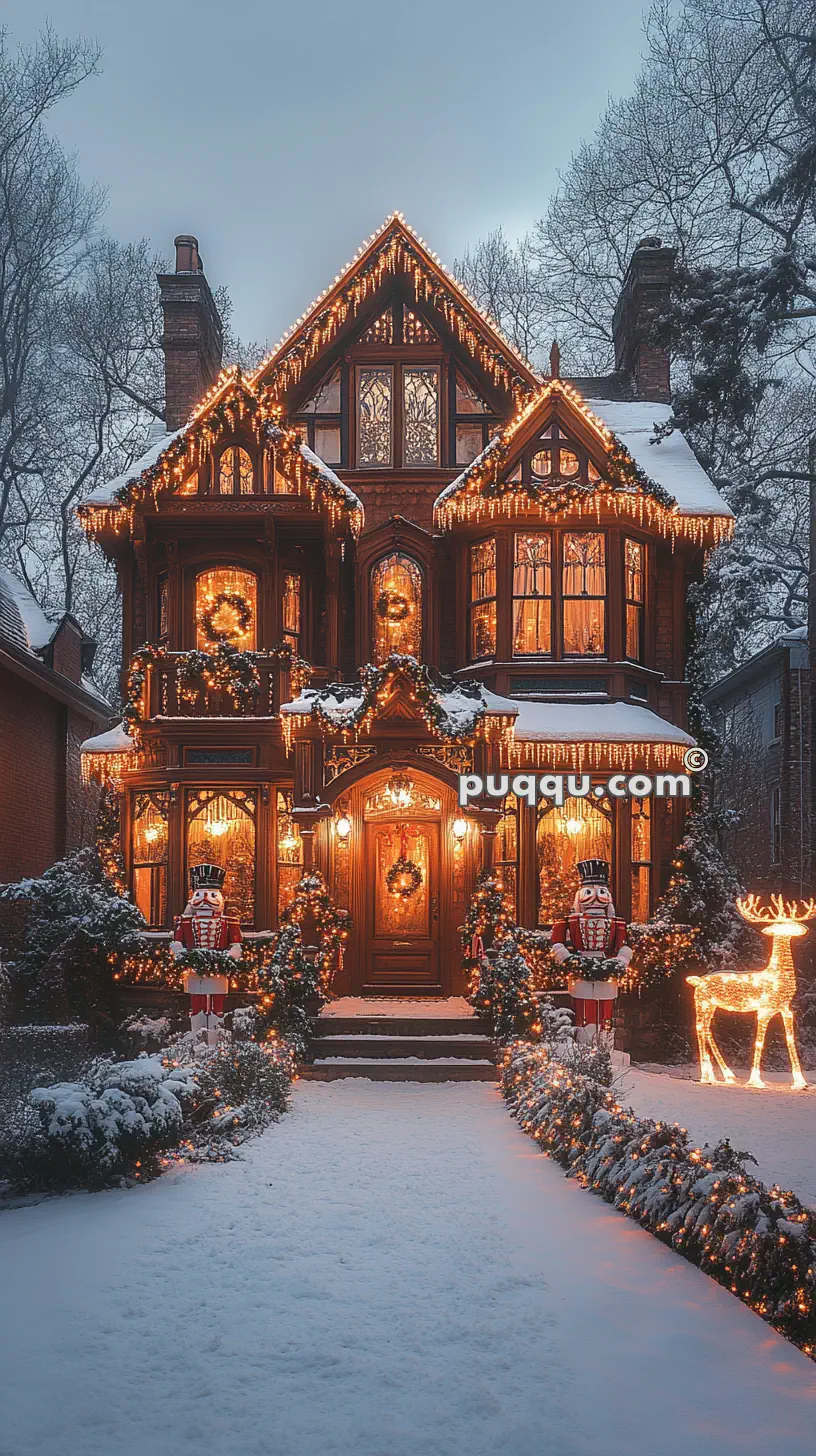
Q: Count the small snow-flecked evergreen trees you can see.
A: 2